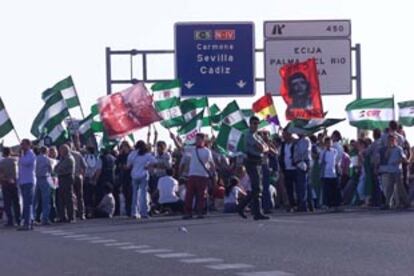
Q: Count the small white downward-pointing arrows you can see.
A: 2